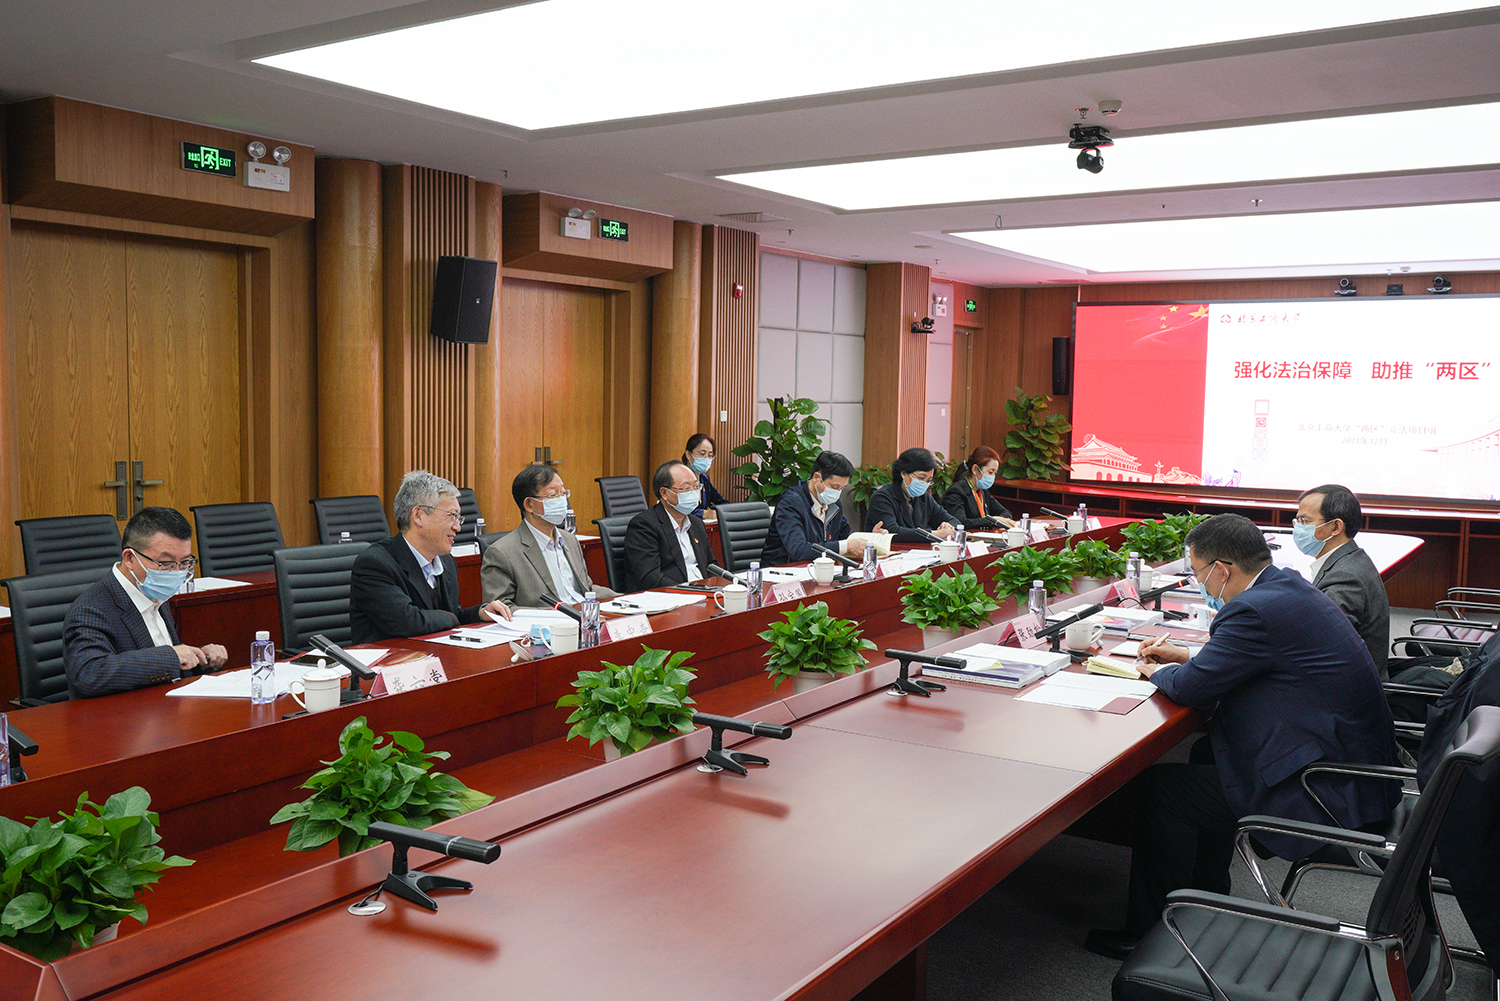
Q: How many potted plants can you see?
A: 13